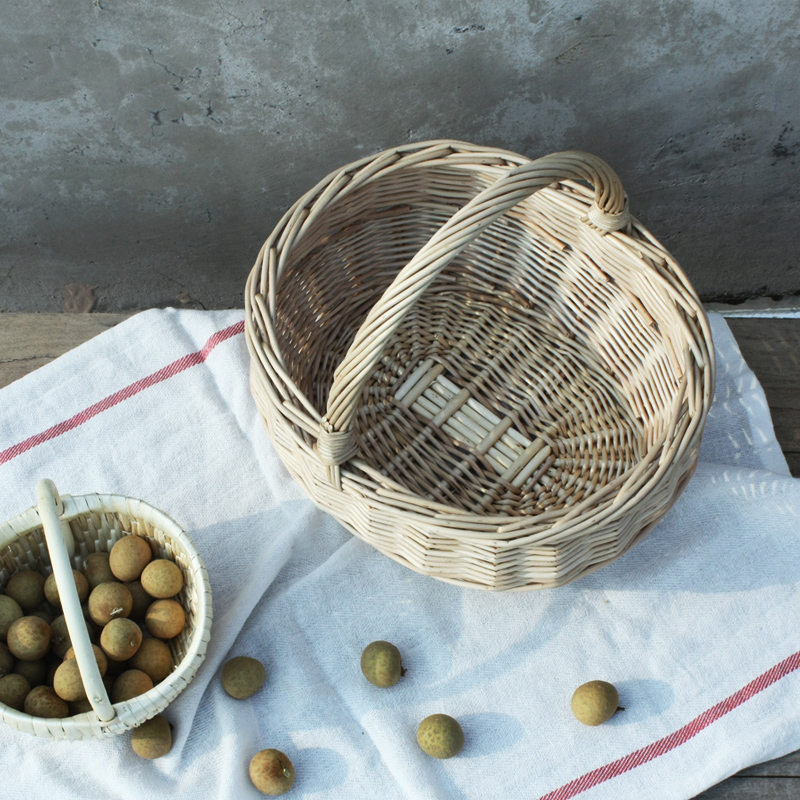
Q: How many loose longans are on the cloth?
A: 6